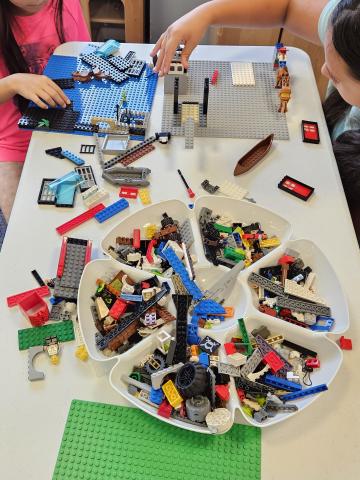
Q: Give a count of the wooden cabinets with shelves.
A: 1